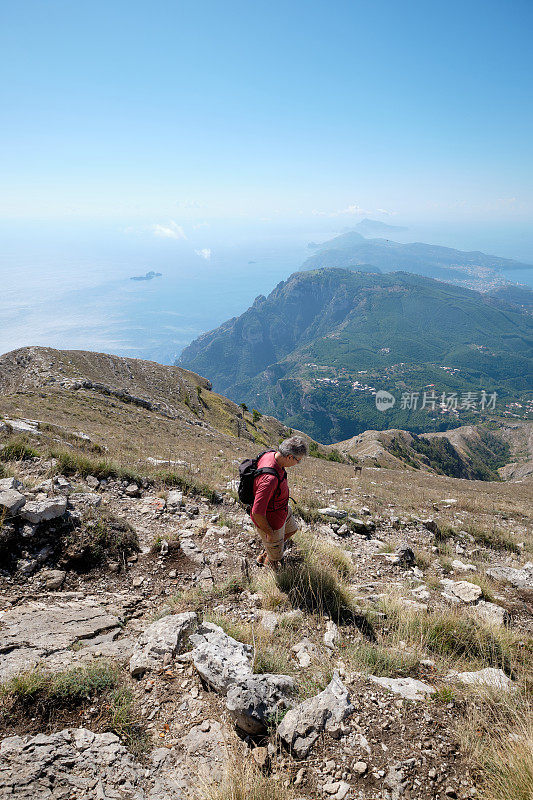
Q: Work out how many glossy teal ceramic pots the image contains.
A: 0